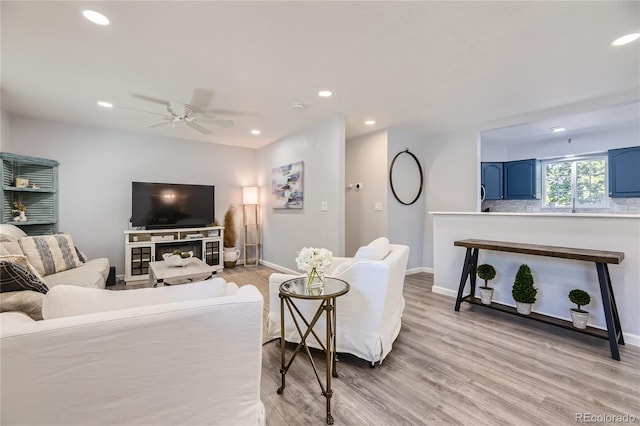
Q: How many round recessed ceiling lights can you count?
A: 7